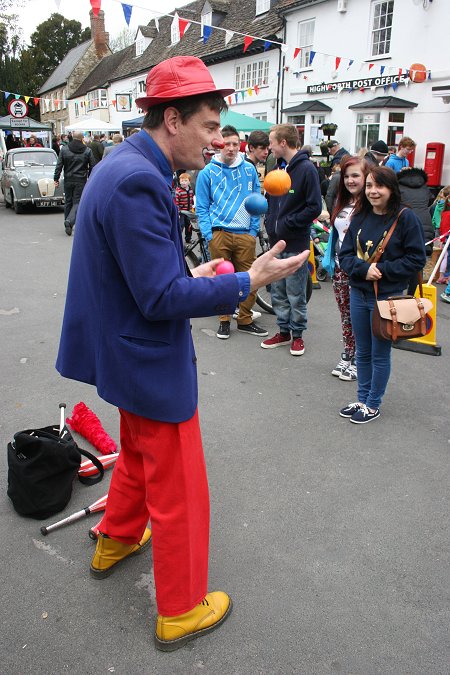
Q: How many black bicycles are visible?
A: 1